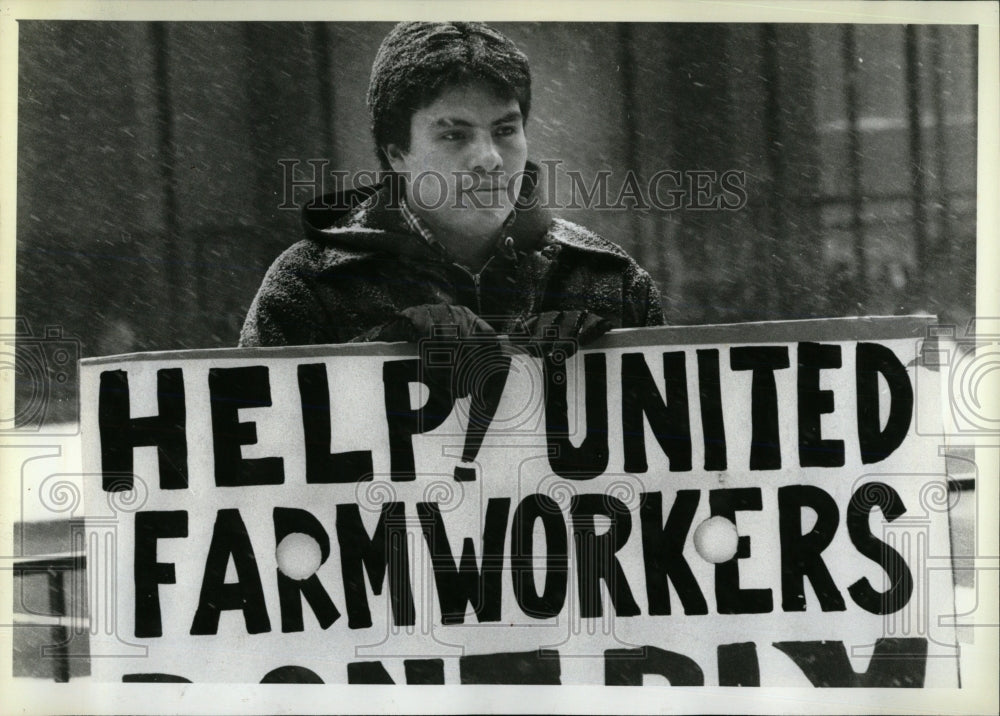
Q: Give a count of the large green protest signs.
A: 0